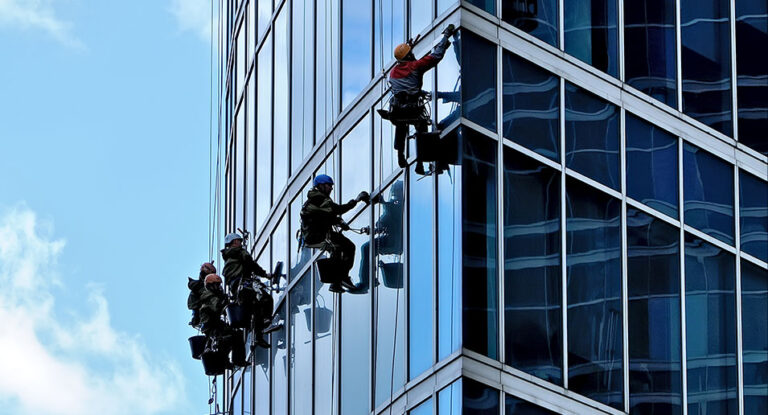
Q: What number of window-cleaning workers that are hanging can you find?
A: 5